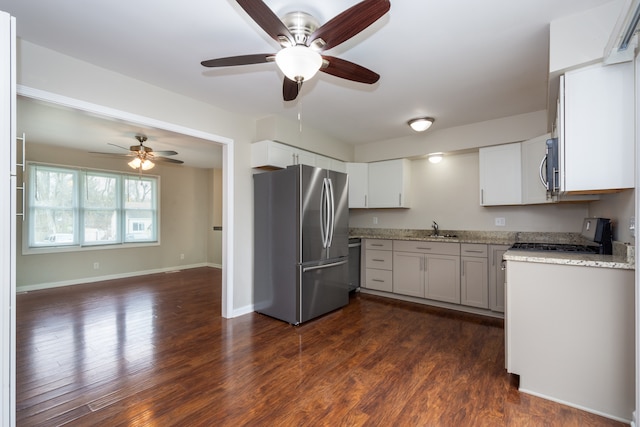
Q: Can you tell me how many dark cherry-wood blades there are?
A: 5